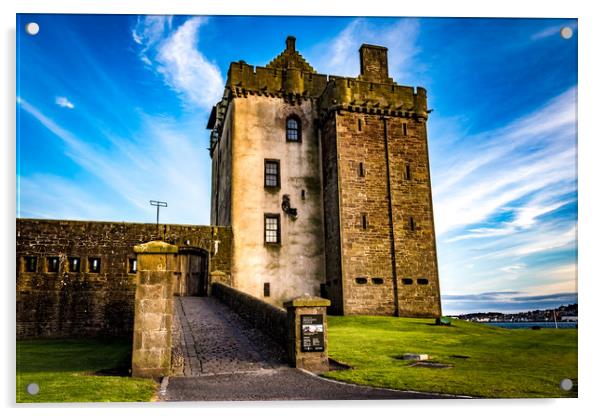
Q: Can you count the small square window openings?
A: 5